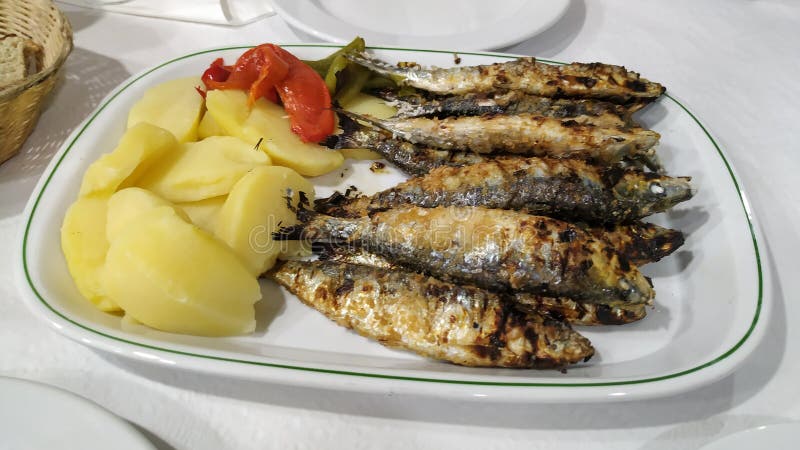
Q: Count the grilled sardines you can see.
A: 9